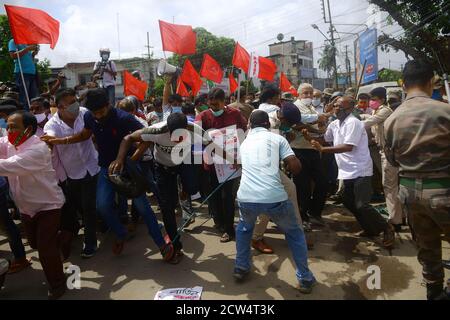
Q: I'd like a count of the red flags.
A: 10